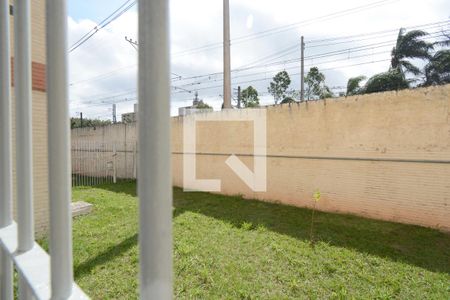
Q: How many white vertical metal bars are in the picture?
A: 4